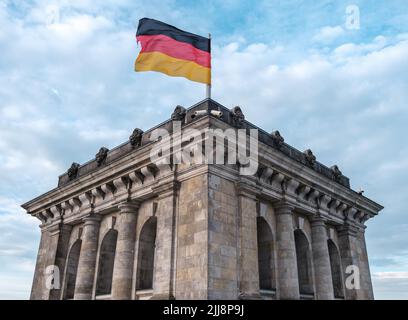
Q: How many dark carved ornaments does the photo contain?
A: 8